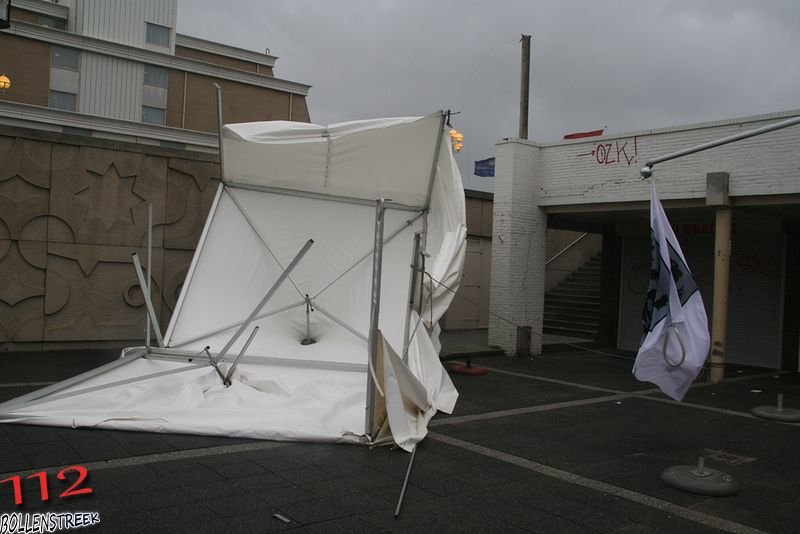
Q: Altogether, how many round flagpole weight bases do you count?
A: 3